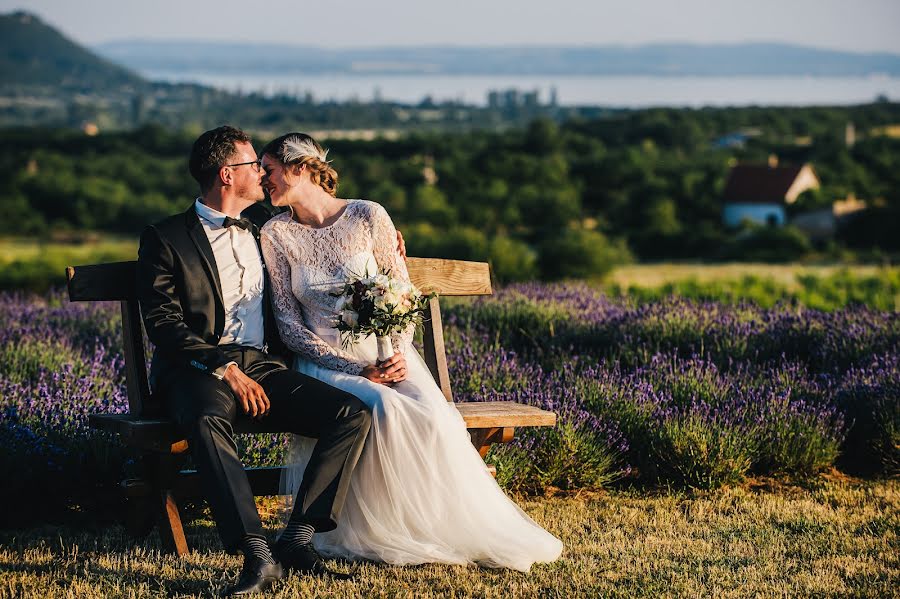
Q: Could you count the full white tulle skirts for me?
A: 1